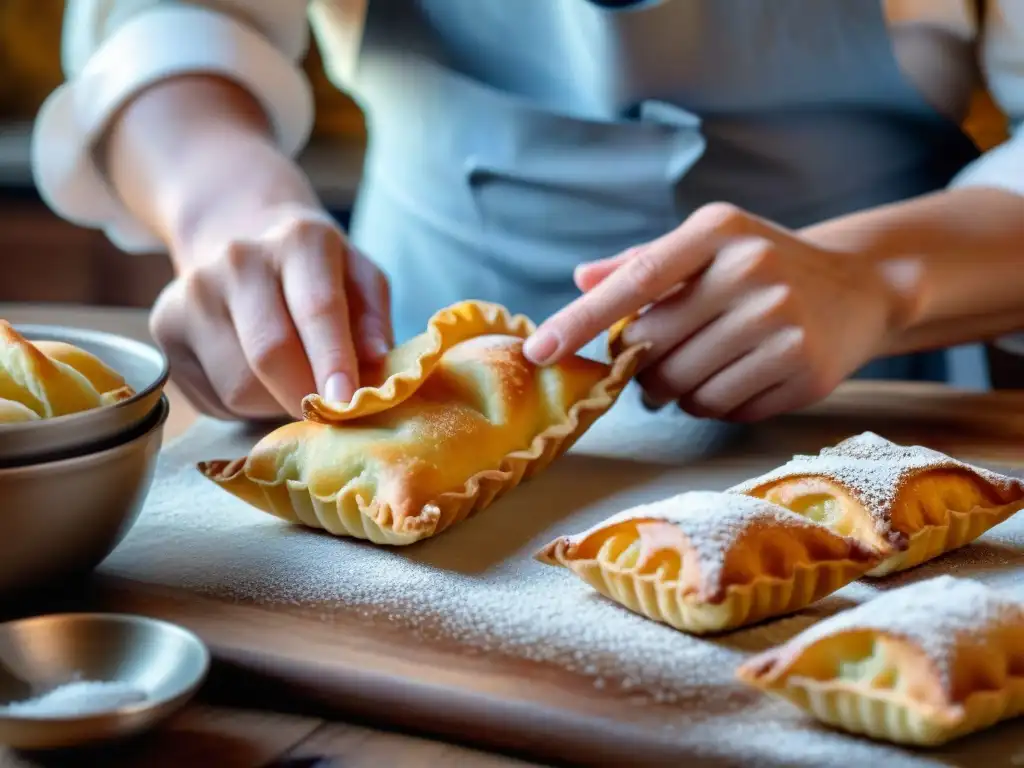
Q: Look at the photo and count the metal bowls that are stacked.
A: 2